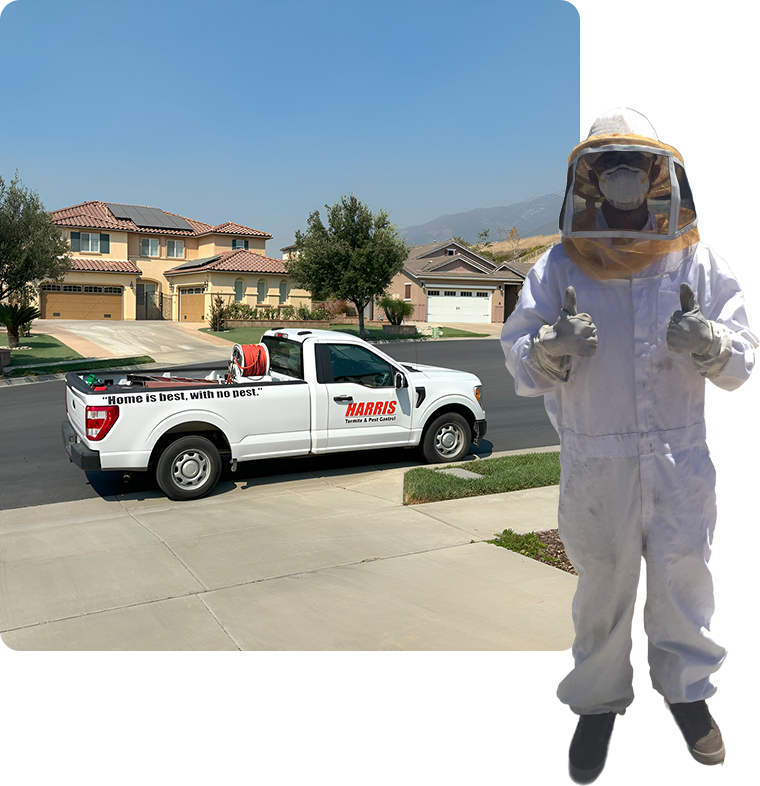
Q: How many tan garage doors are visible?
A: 2